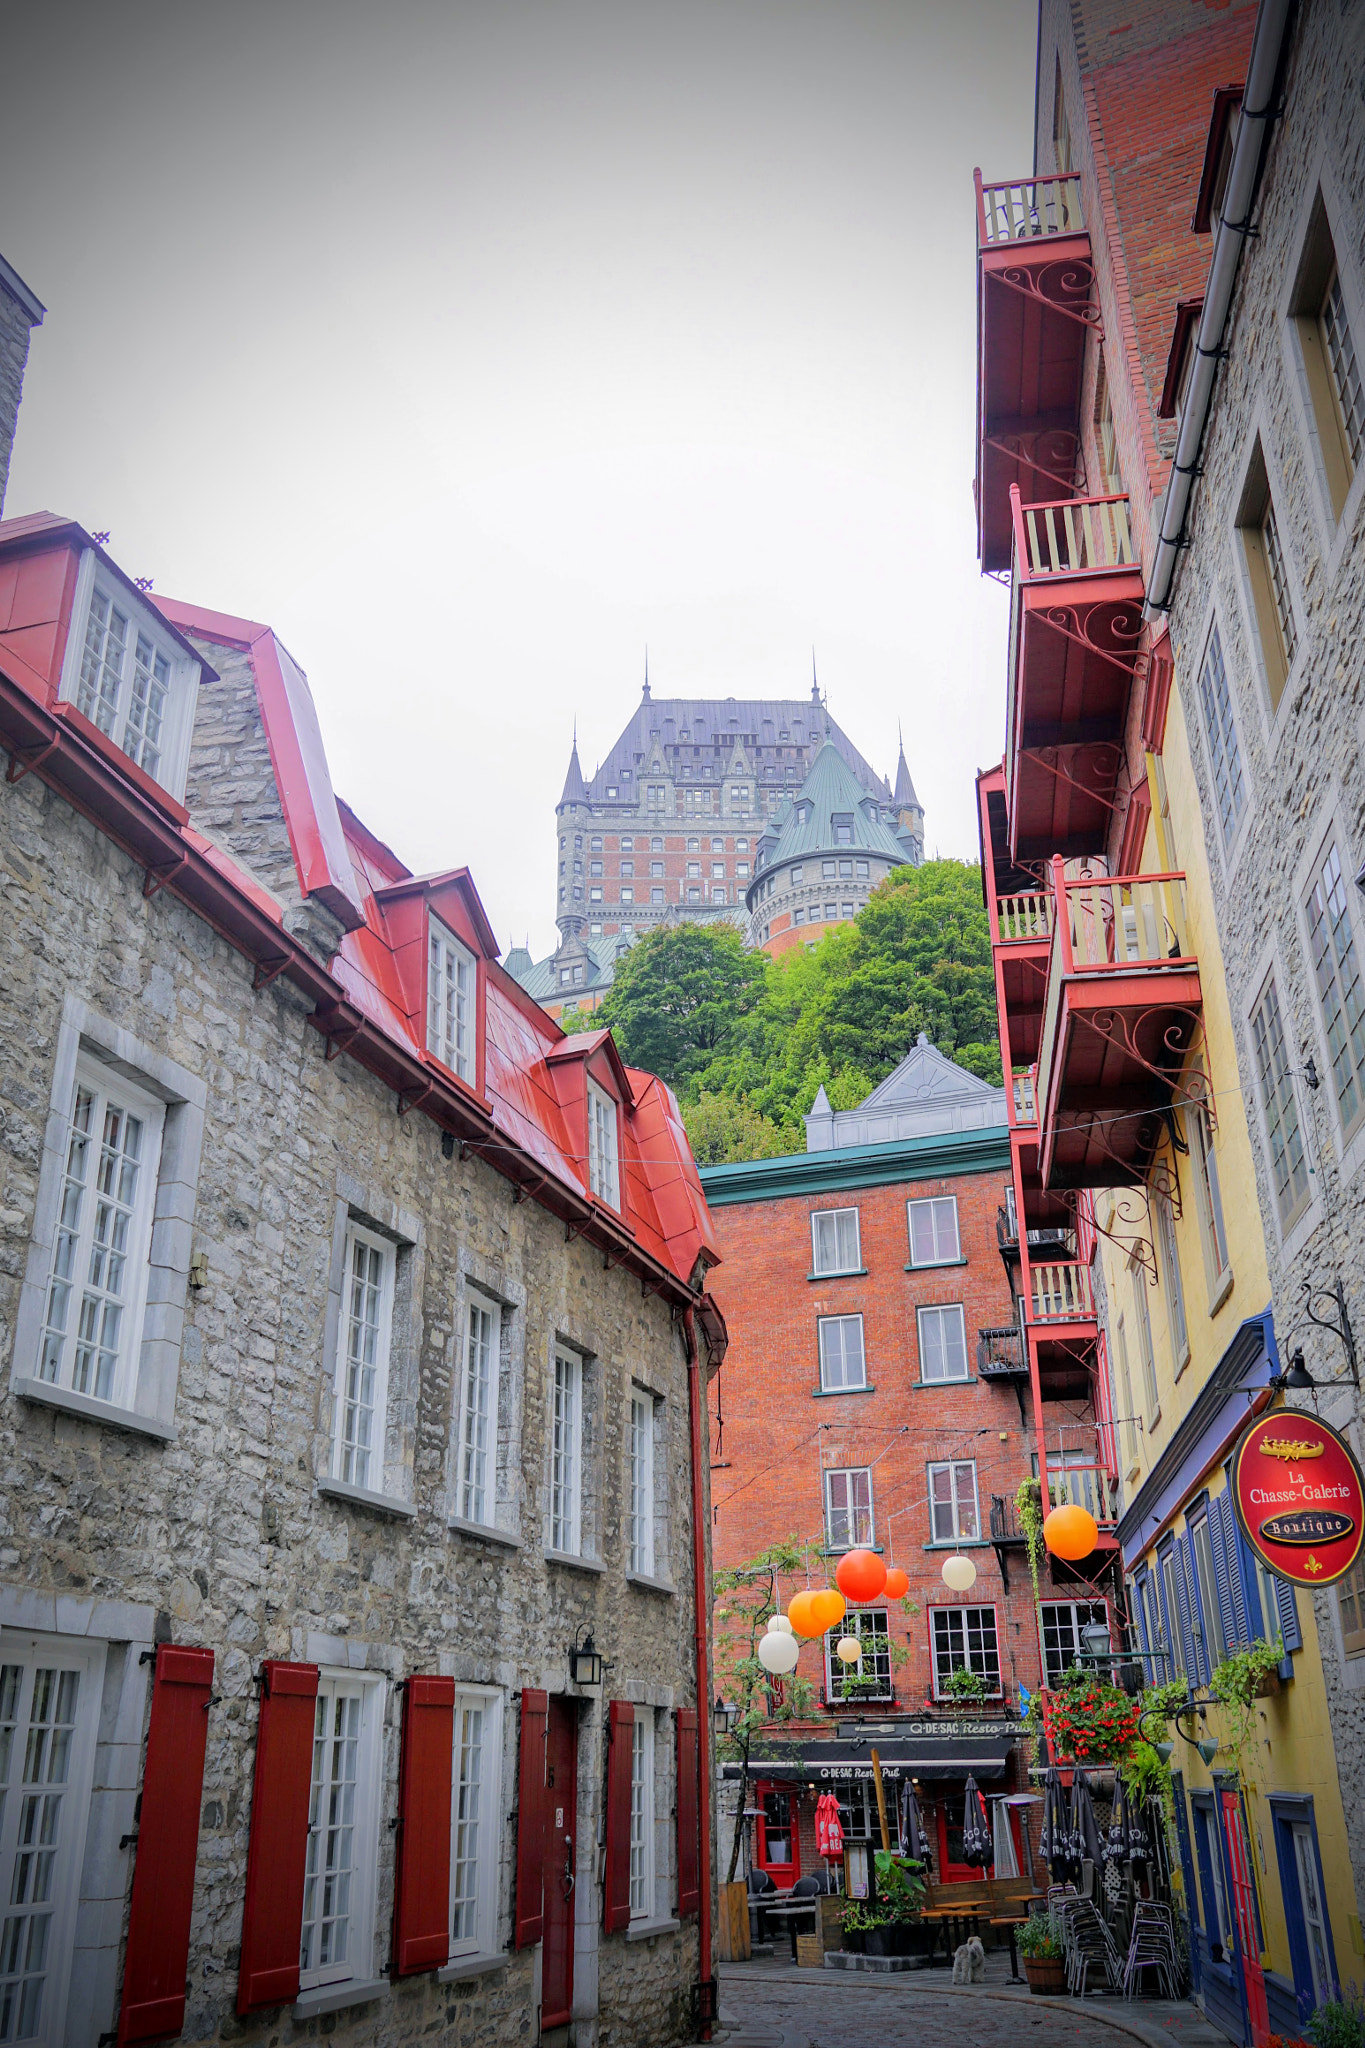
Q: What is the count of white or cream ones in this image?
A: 4